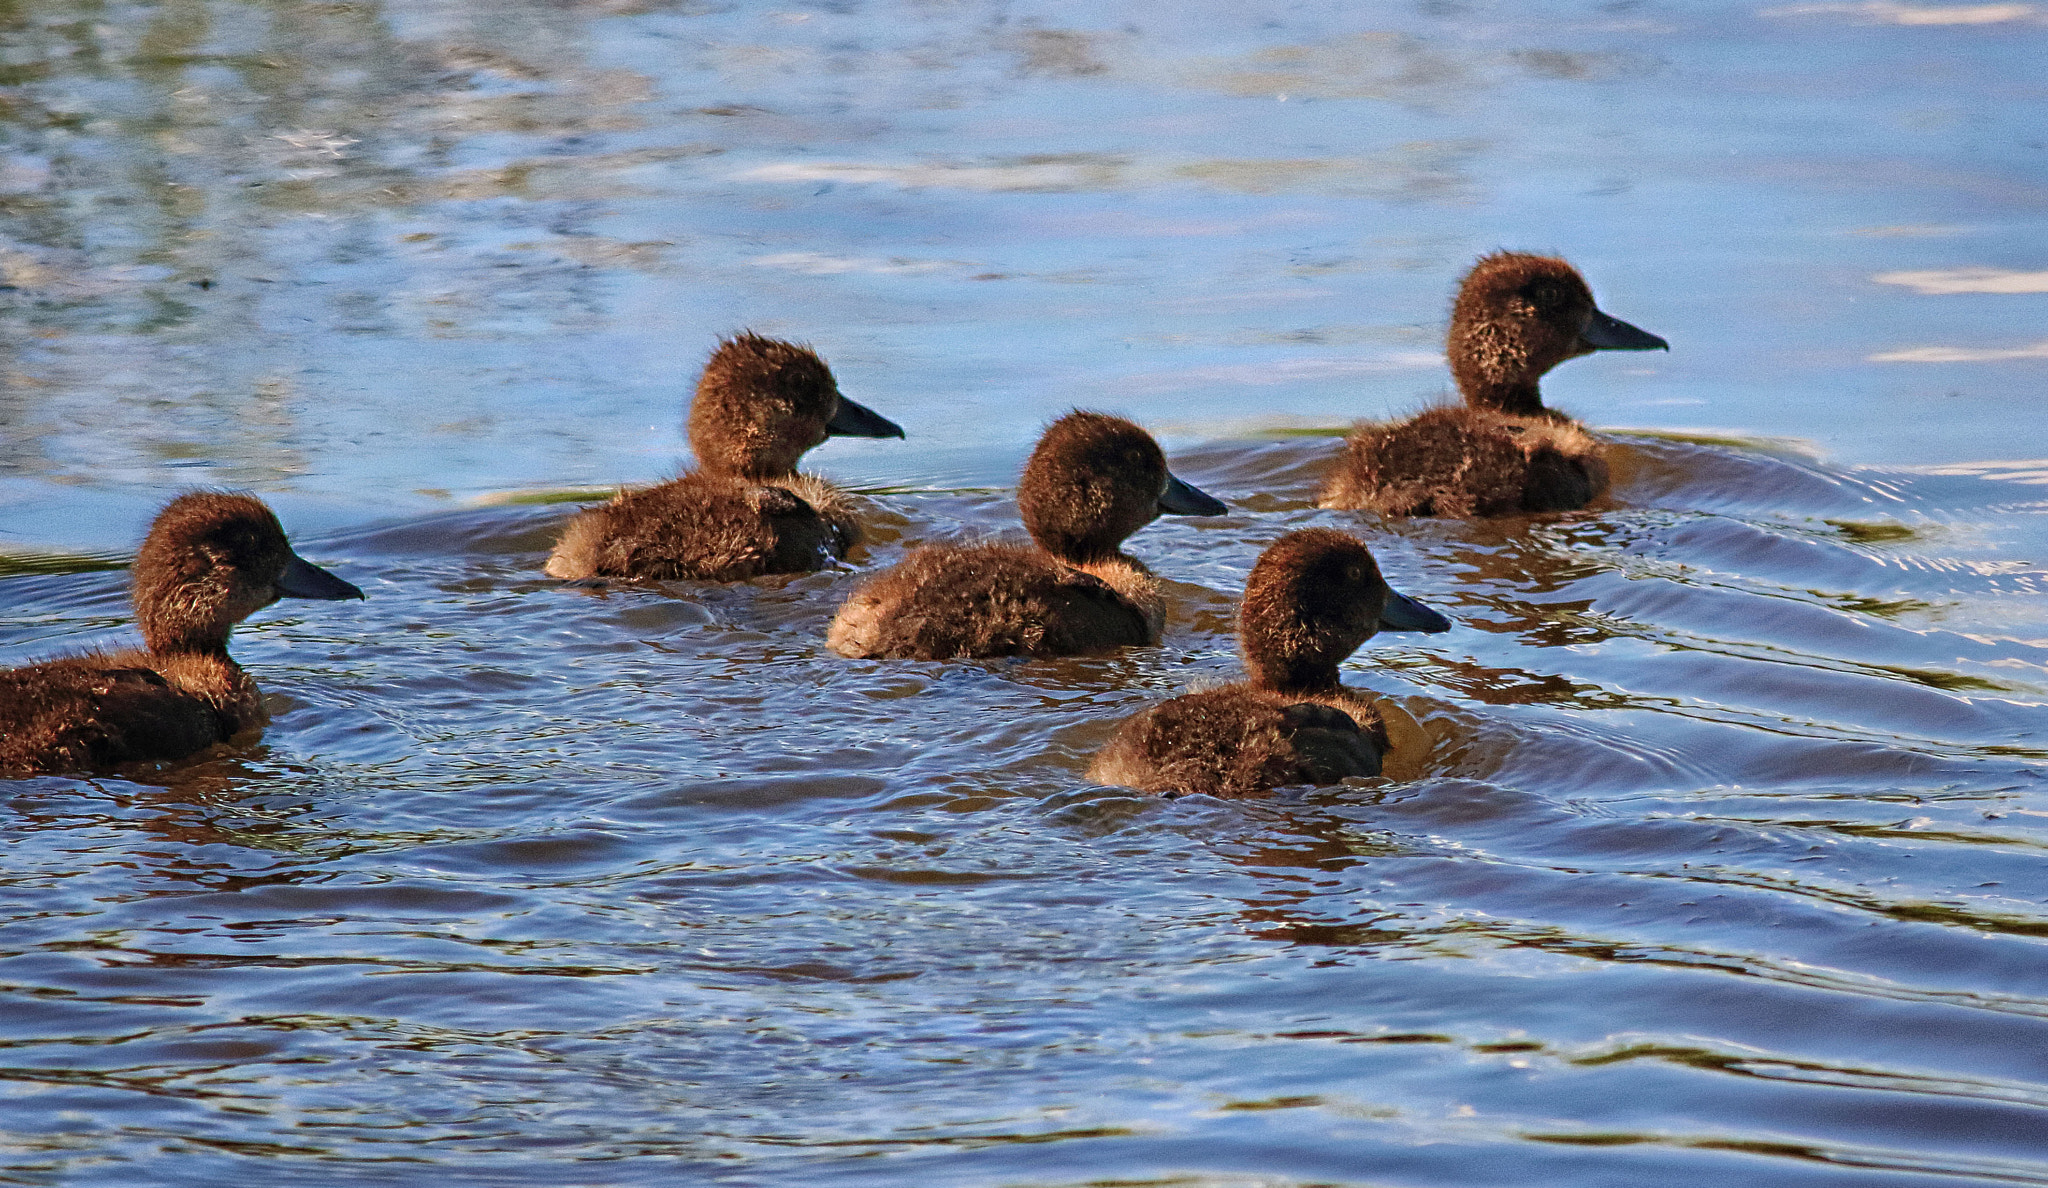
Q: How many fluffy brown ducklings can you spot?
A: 5